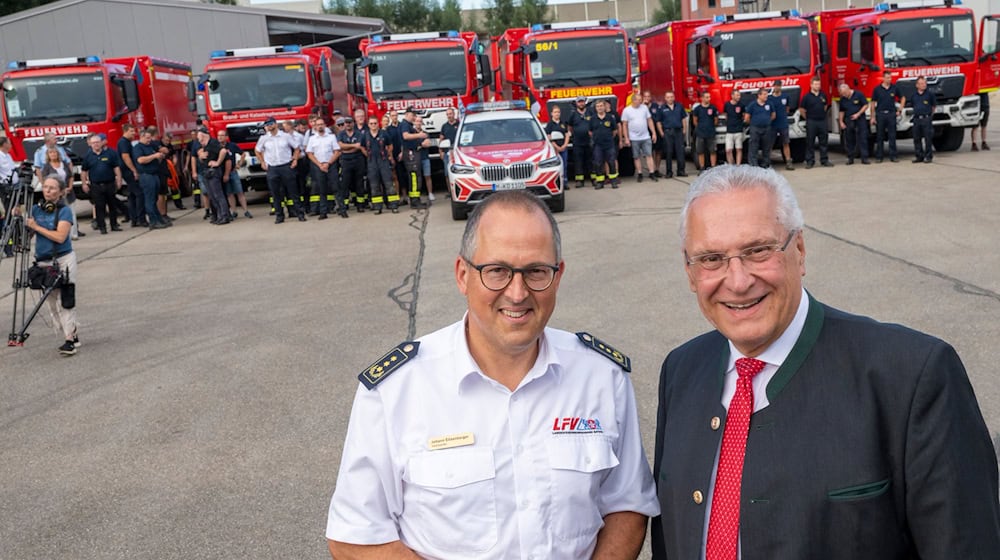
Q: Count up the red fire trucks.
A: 6